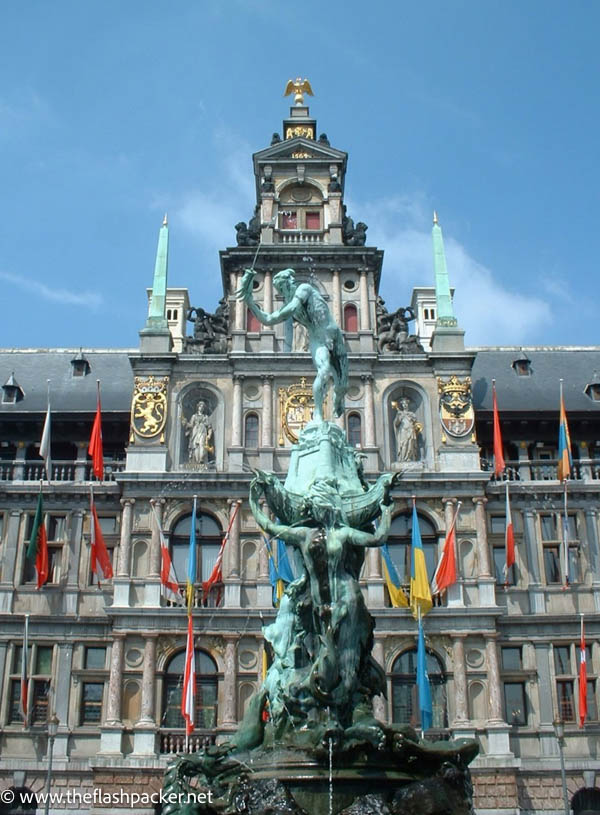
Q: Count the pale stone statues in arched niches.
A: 2